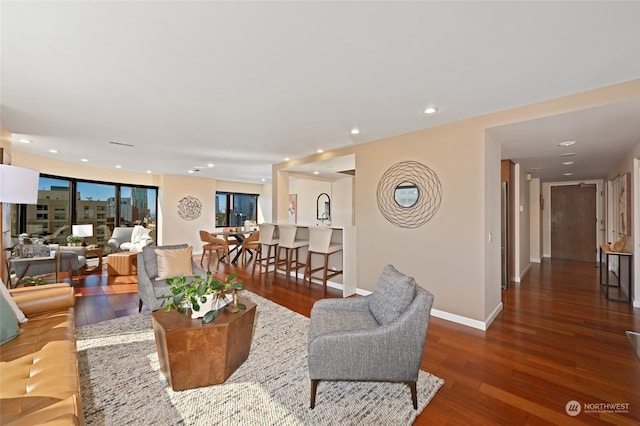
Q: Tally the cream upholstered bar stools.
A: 3